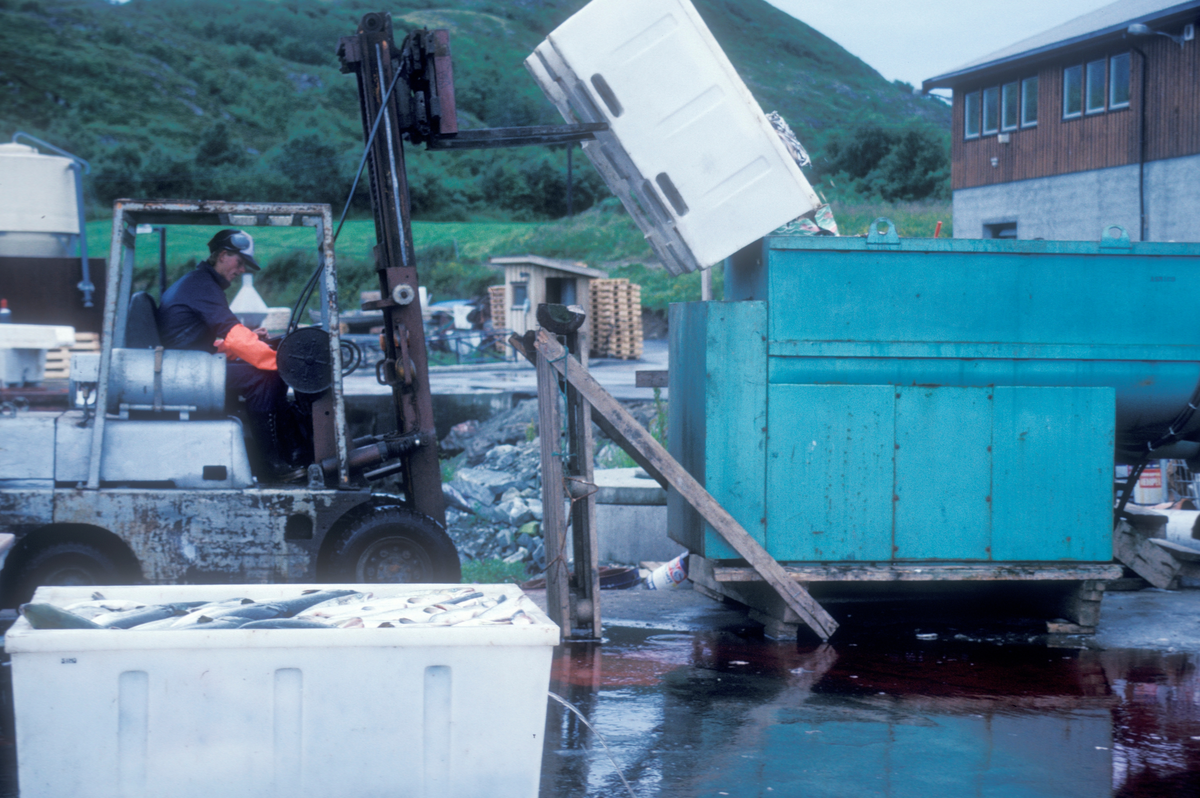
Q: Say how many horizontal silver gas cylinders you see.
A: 1